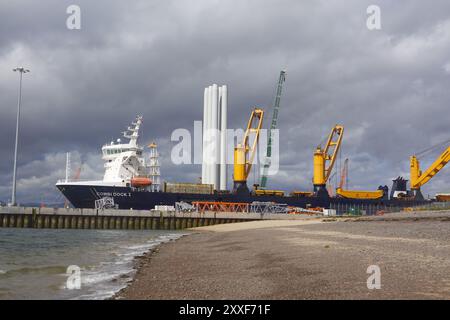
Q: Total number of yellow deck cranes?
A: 3